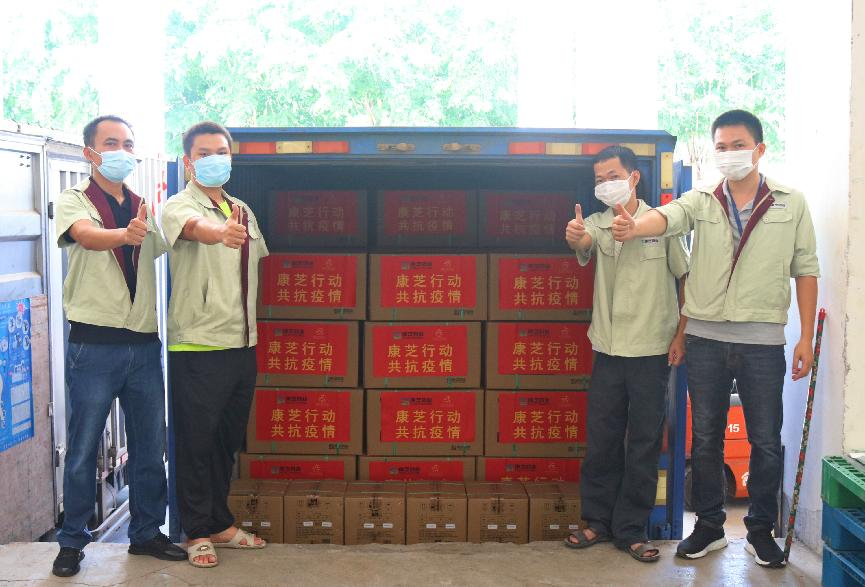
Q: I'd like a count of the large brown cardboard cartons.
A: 15